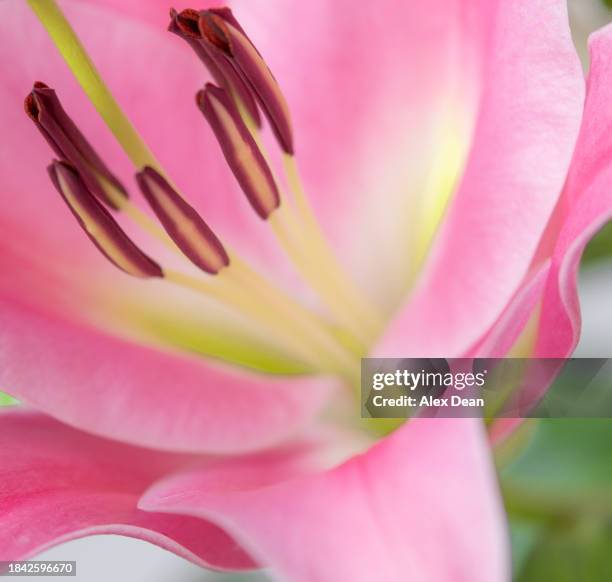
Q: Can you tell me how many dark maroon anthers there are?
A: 6